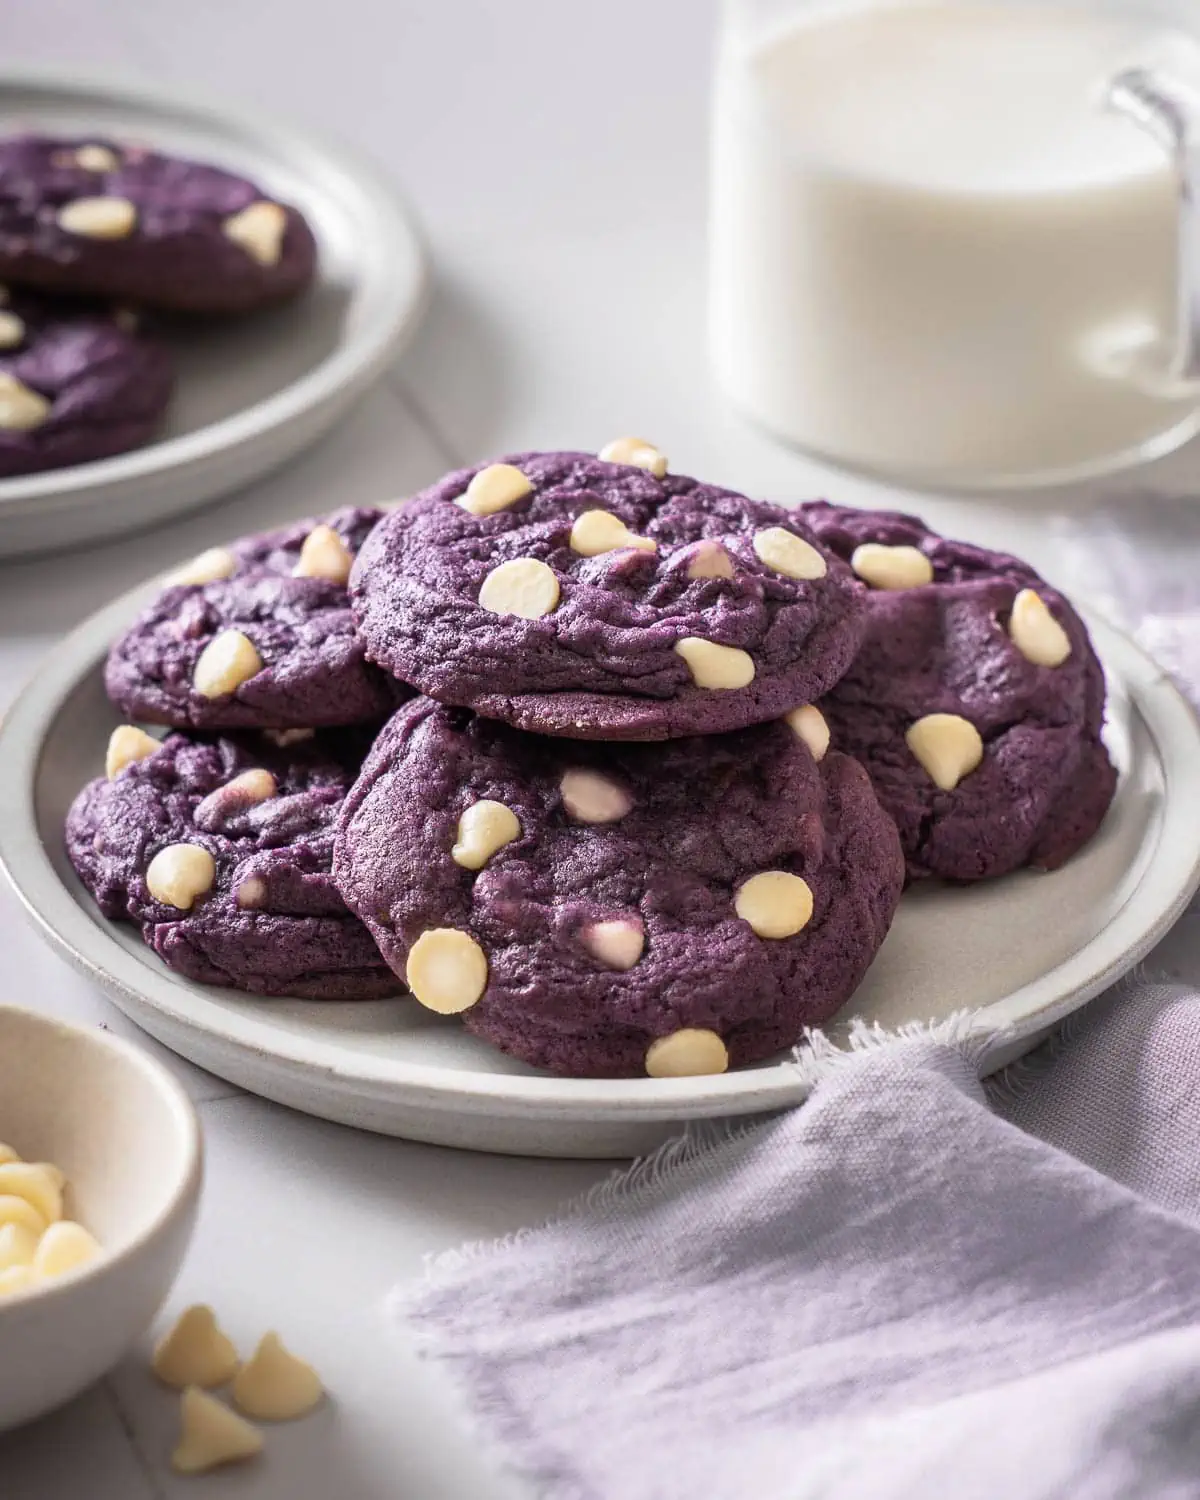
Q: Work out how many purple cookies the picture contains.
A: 7